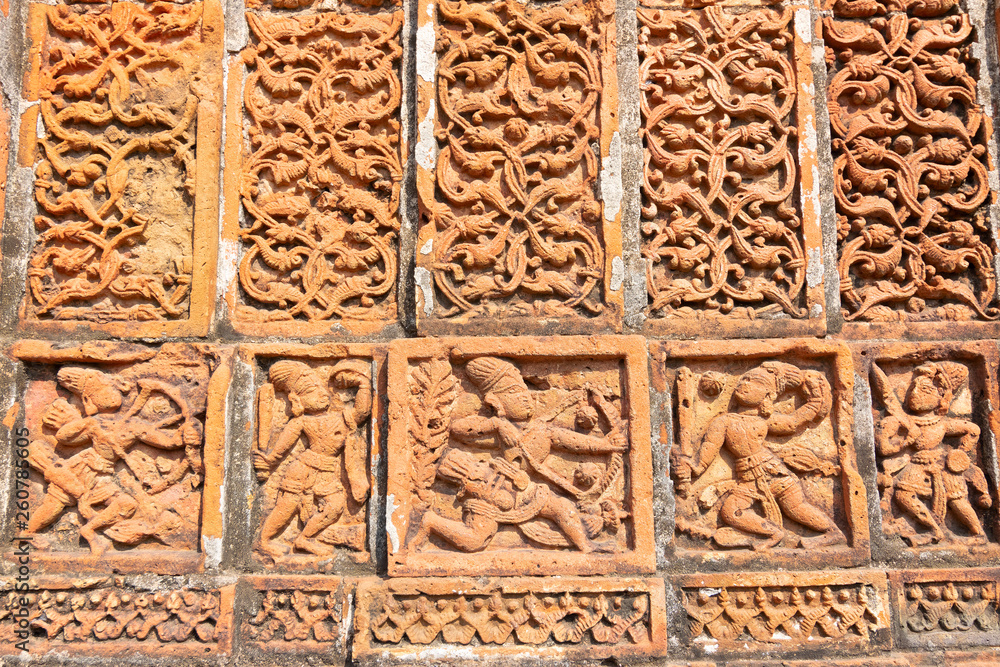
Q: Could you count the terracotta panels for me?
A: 15